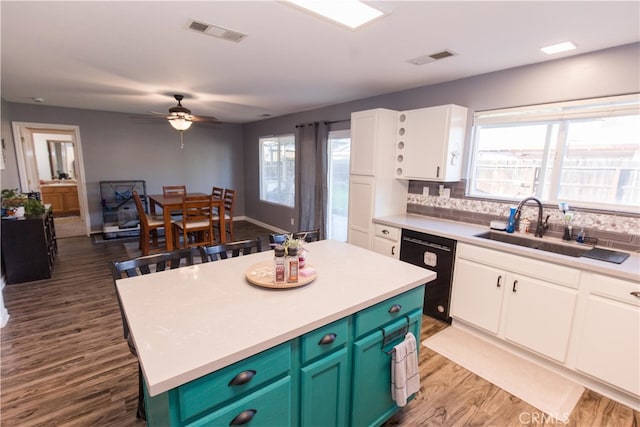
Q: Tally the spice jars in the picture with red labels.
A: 1